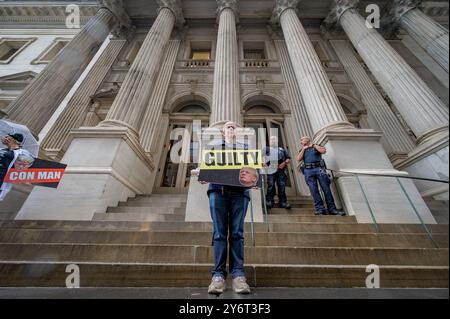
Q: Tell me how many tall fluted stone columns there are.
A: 6